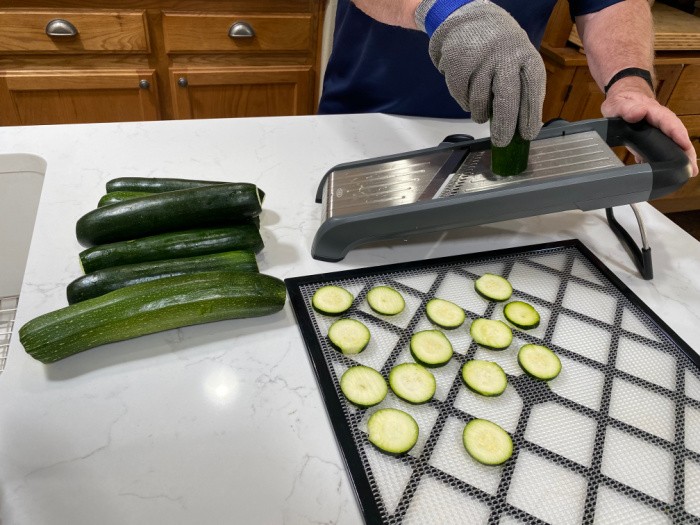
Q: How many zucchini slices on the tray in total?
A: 14